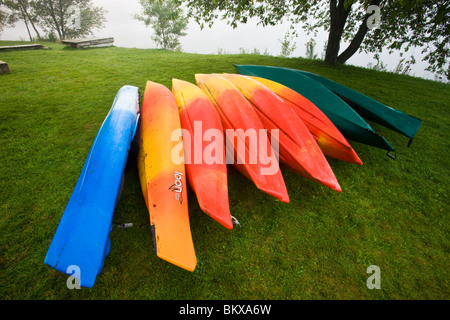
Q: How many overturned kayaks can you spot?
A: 8